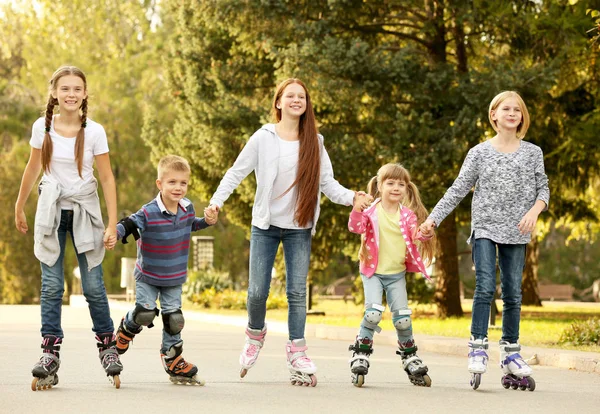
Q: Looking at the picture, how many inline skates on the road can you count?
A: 10